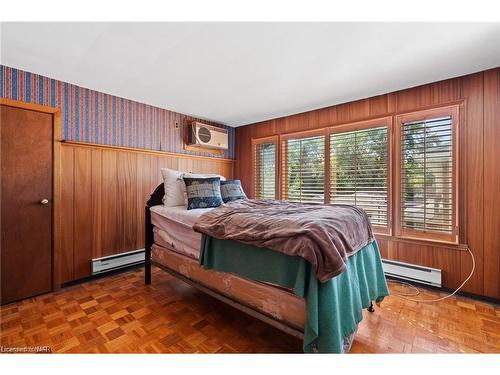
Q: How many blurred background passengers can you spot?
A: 0